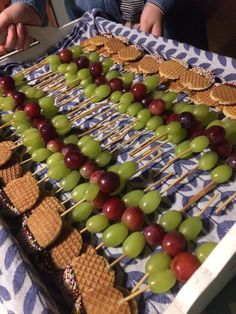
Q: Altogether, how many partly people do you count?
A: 2